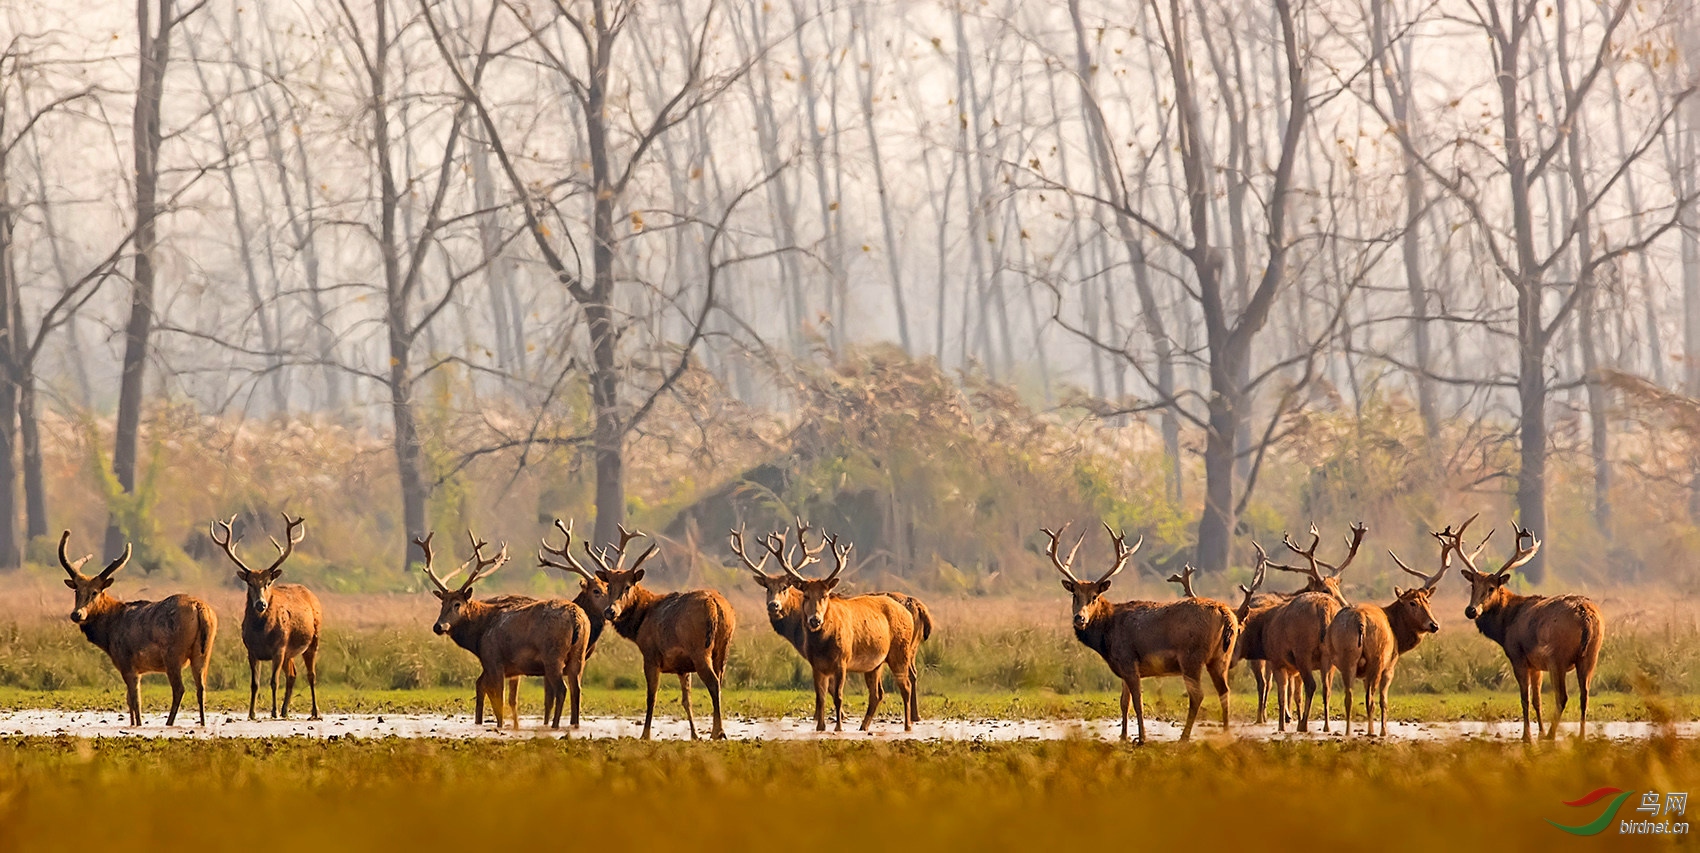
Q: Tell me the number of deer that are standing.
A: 12